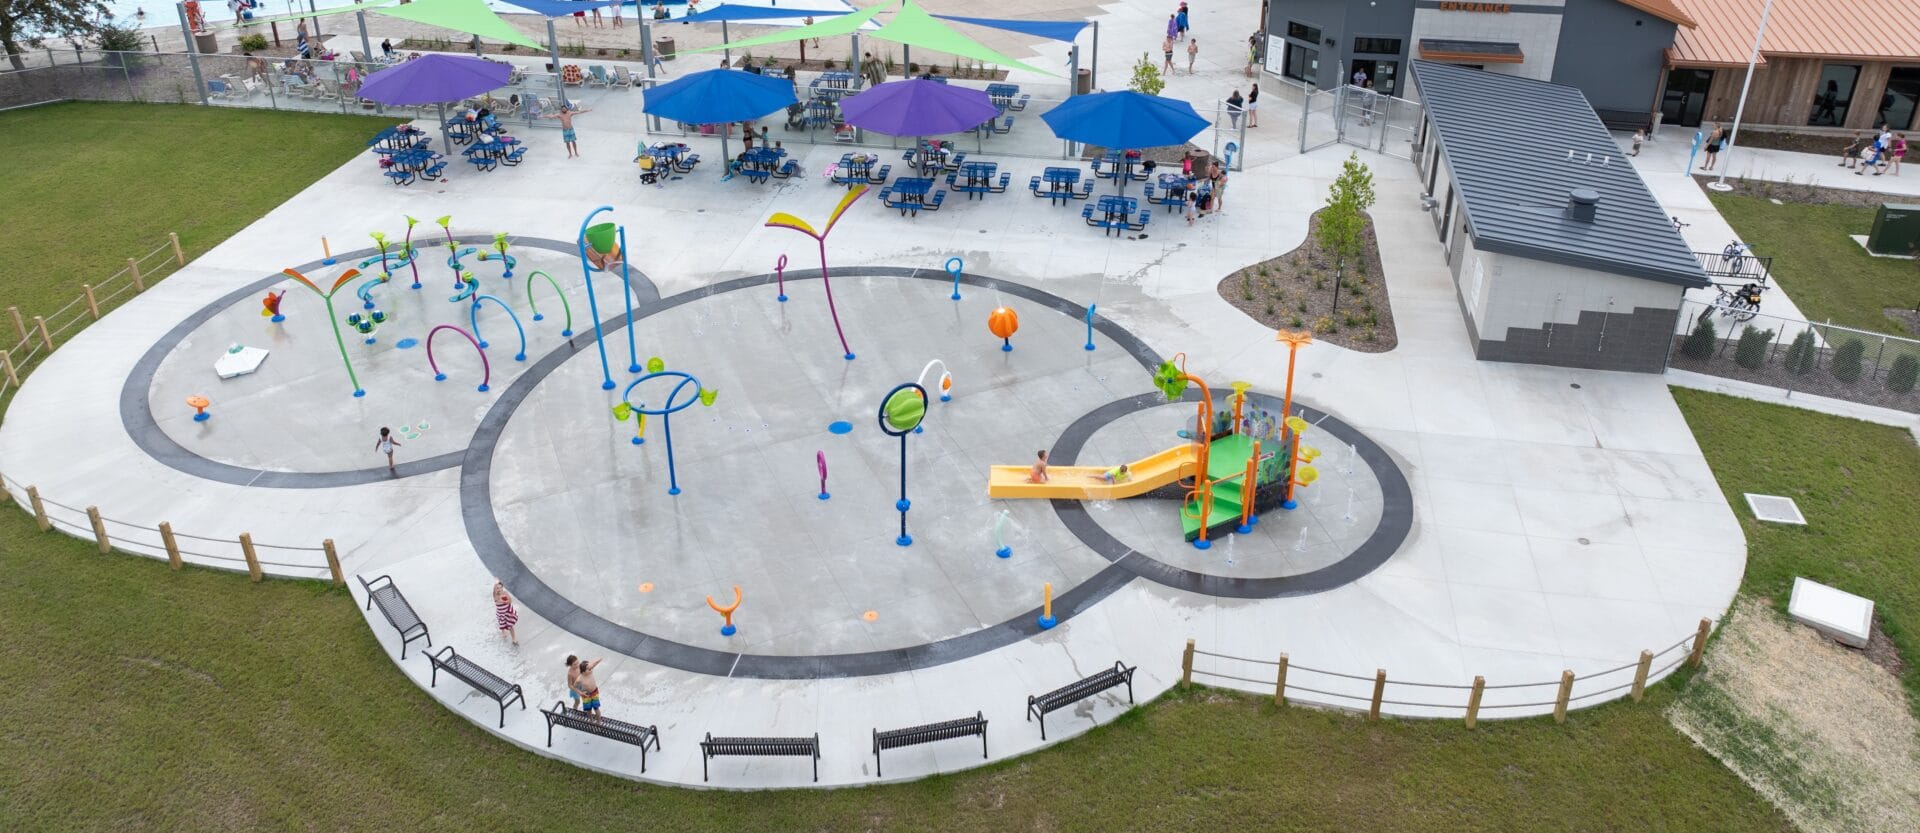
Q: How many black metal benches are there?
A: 6